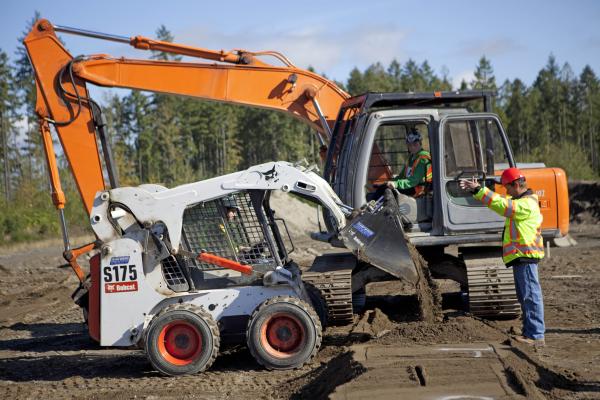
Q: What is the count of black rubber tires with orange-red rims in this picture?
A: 2